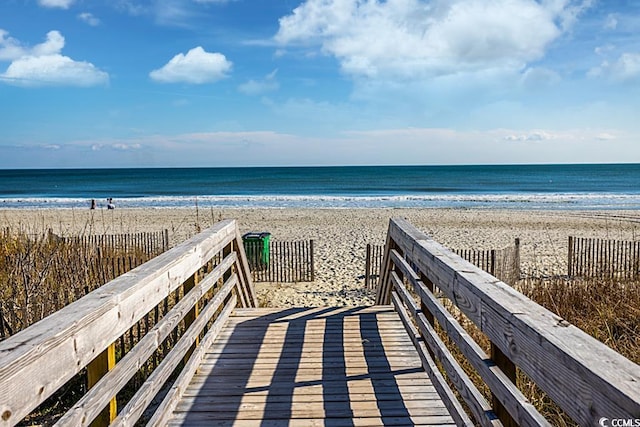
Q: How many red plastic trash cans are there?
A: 0